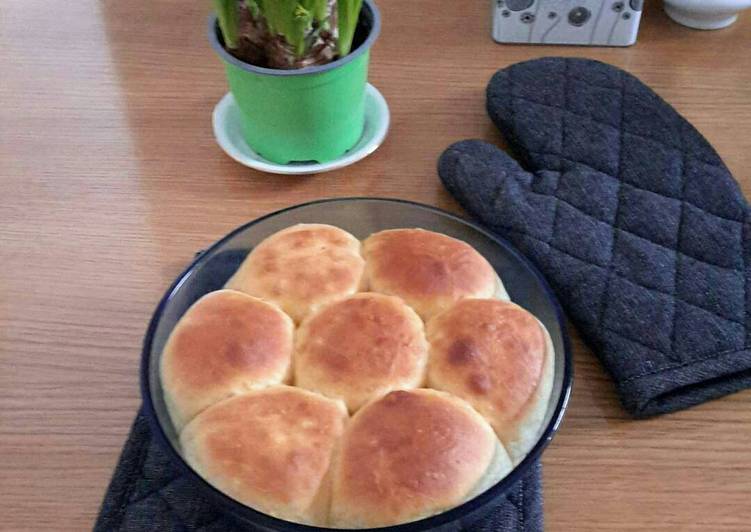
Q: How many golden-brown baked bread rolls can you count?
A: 7